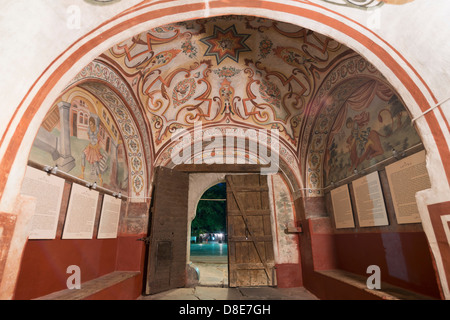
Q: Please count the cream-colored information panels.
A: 6